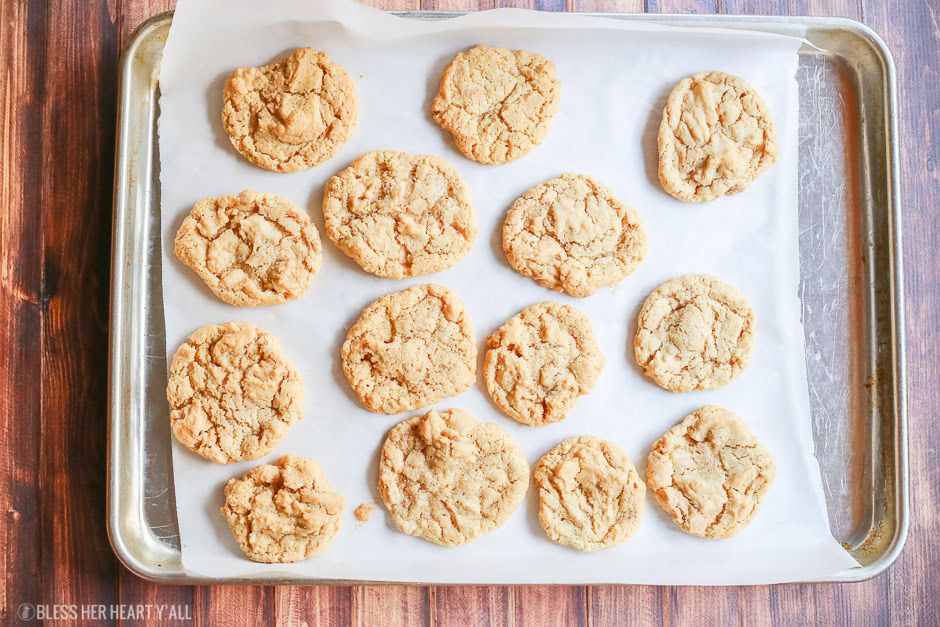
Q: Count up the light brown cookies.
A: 14